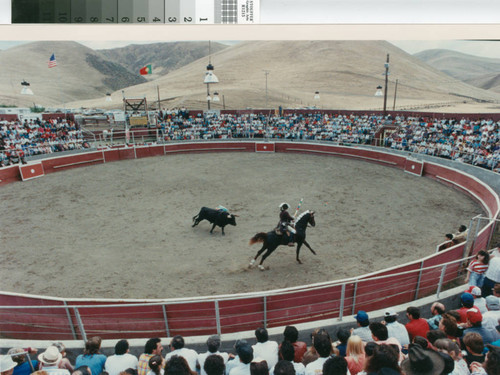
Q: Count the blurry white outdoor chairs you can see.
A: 0